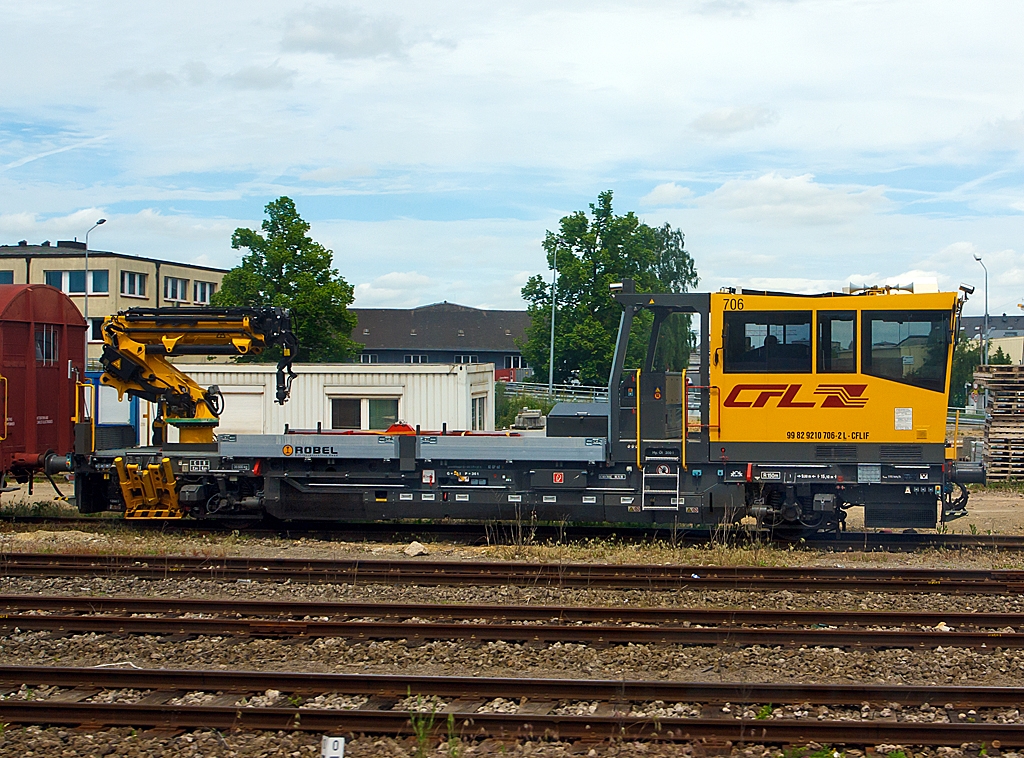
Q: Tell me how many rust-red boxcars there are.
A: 1